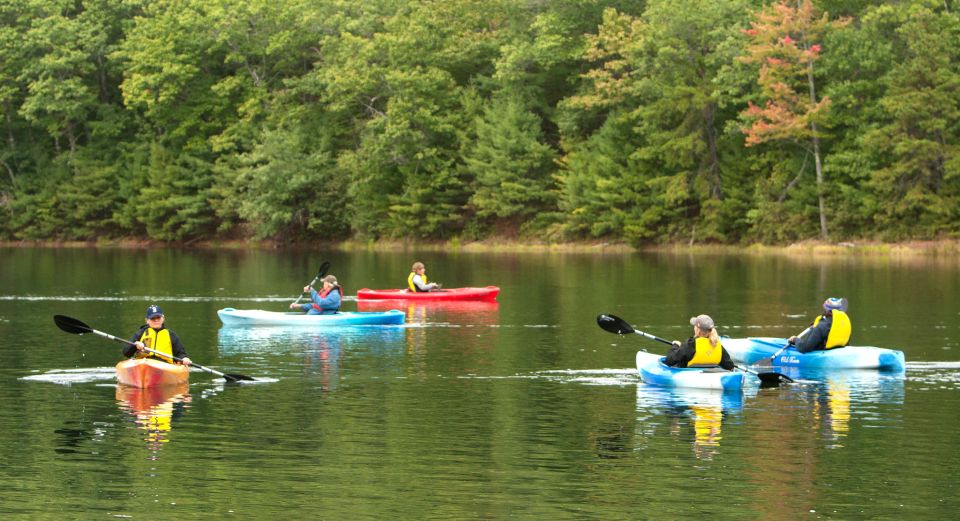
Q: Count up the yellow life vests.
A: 4